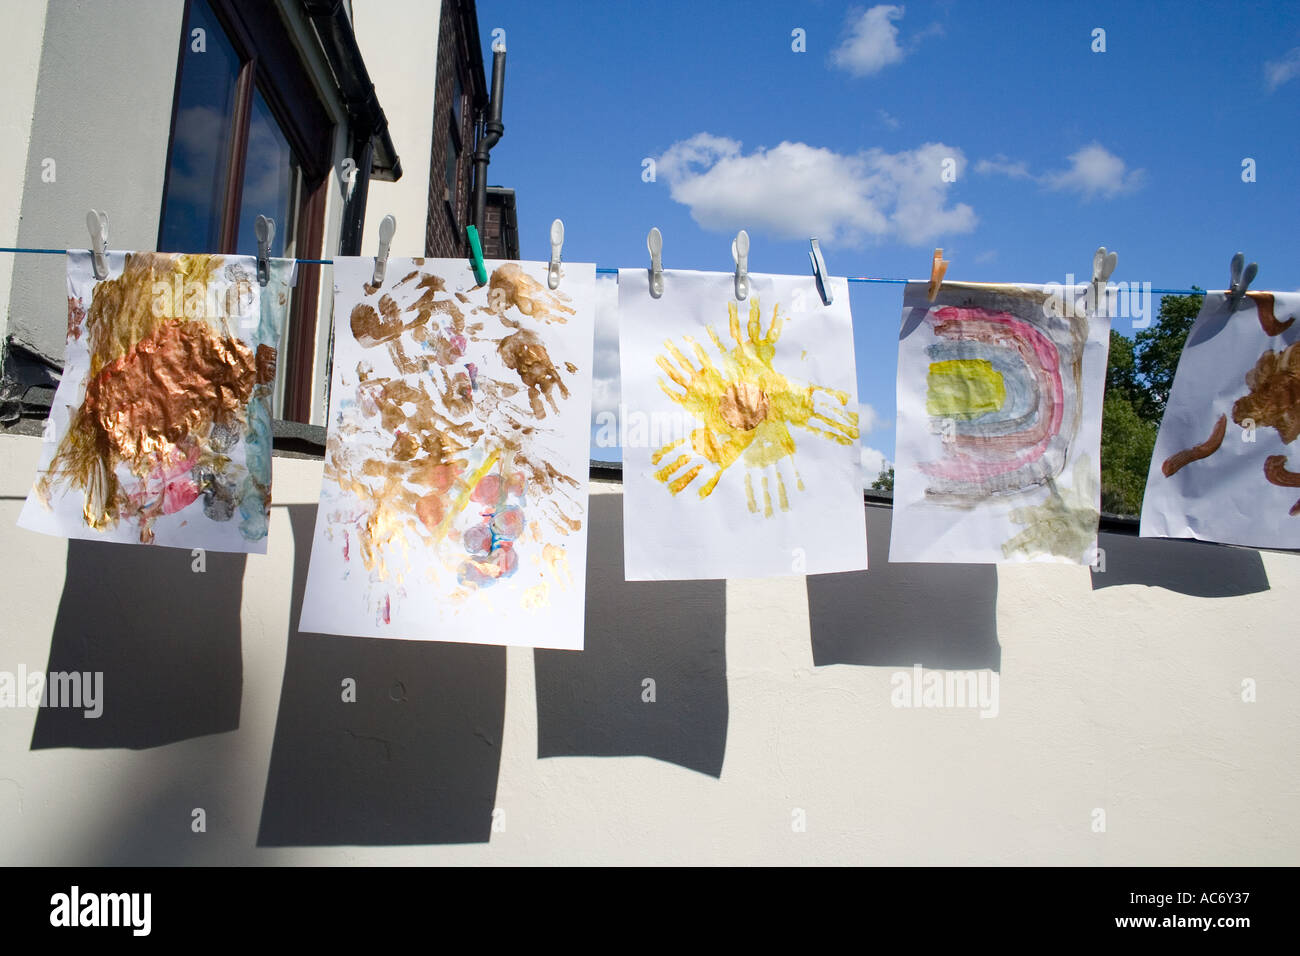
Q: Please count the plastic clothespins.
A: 11